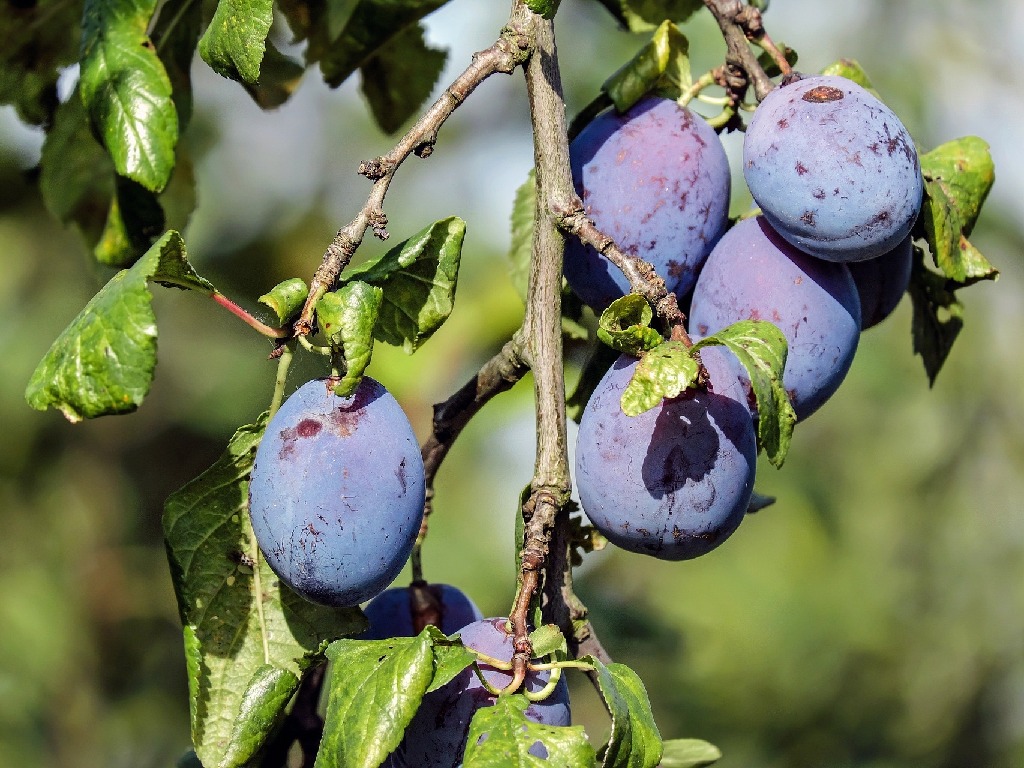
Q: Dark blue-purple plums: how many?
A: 8